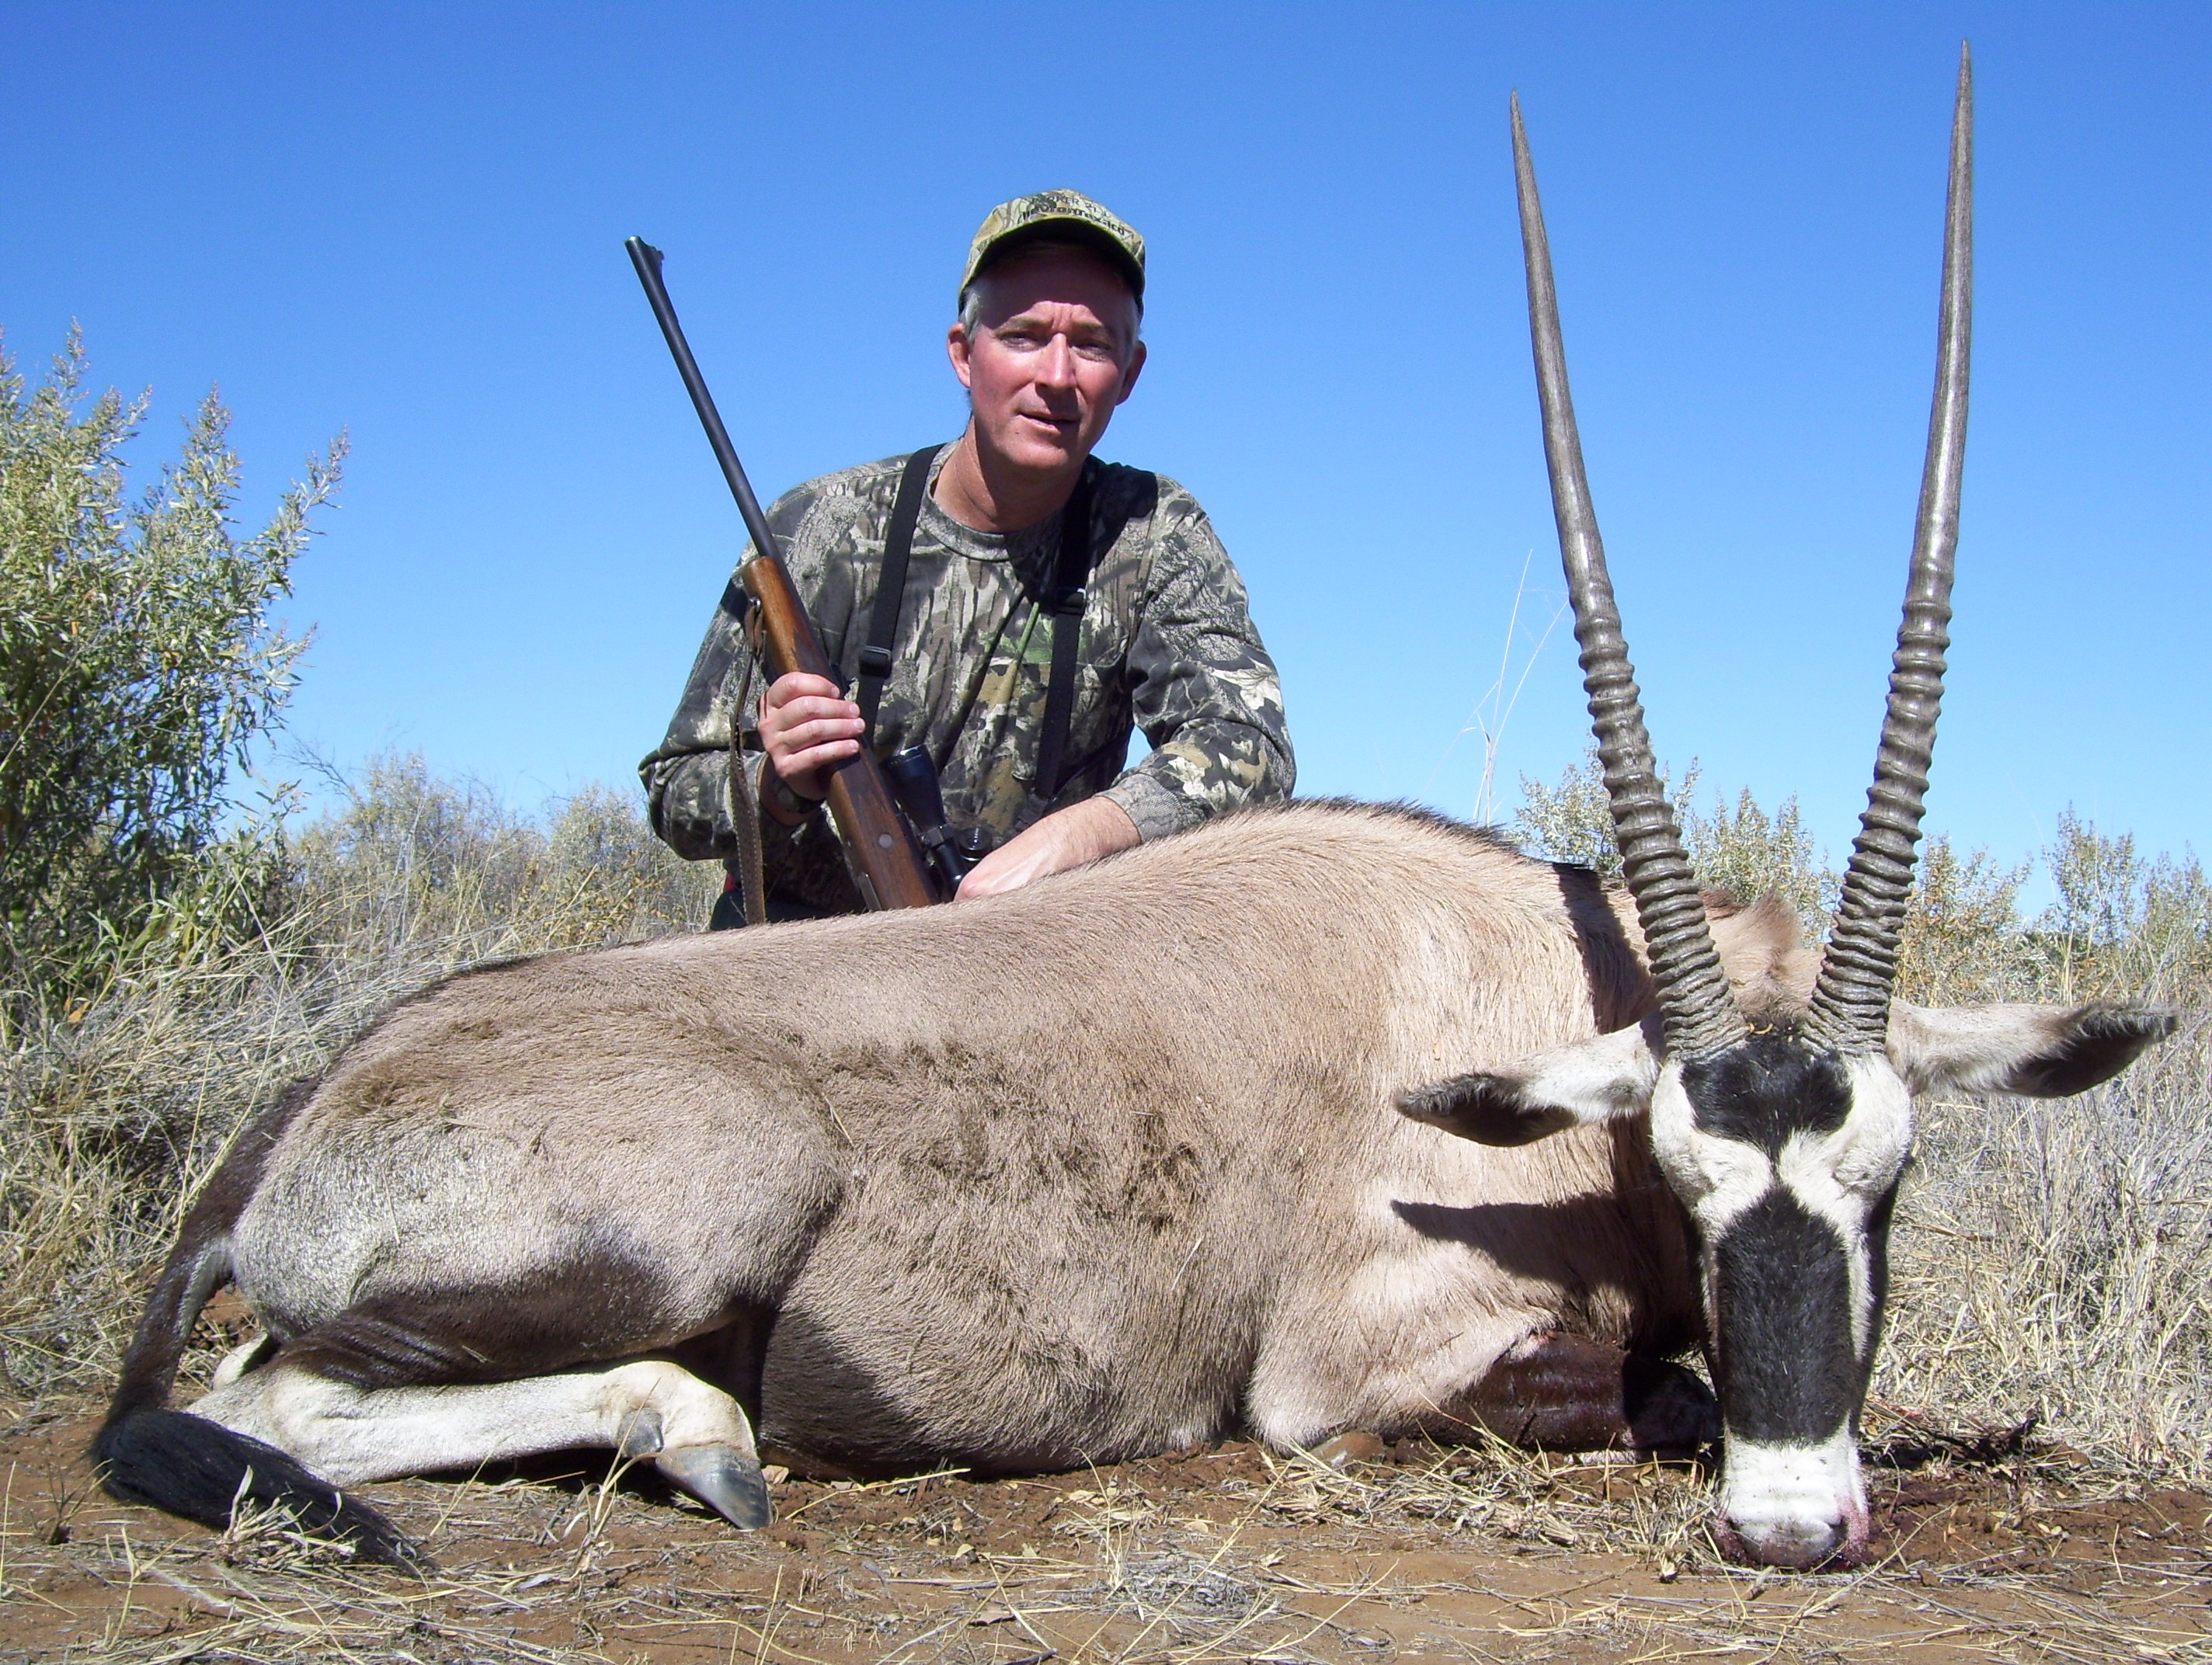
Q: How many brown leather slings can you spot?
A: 1